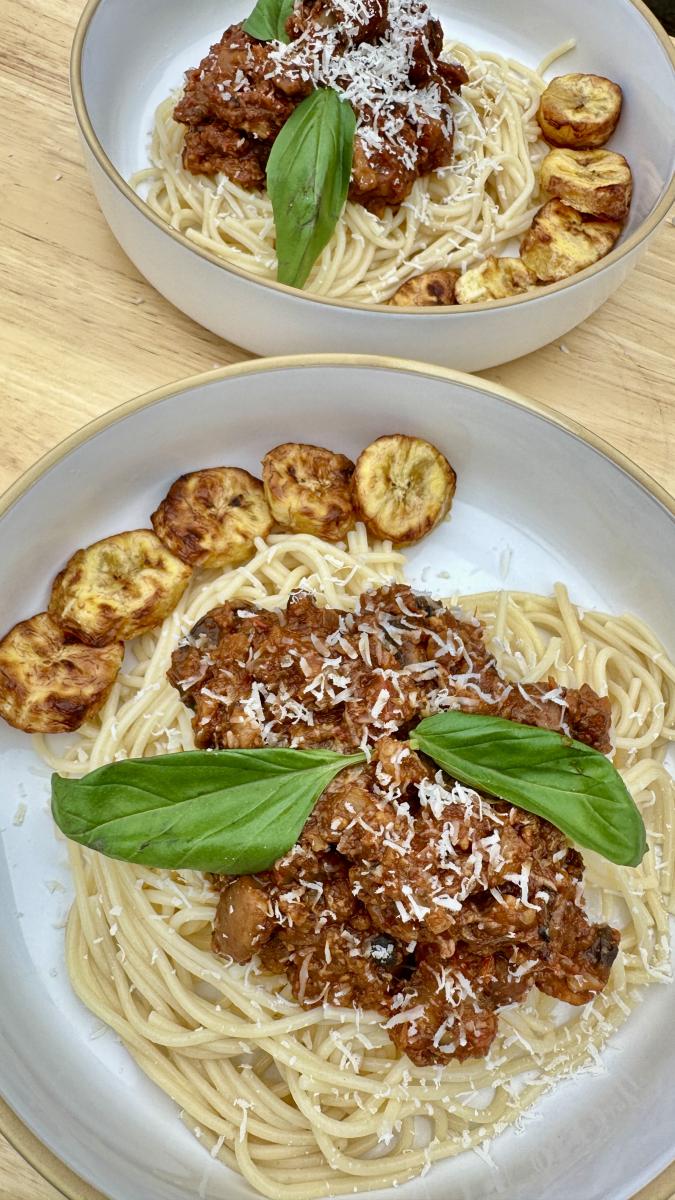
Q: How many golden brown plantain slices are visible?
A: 10